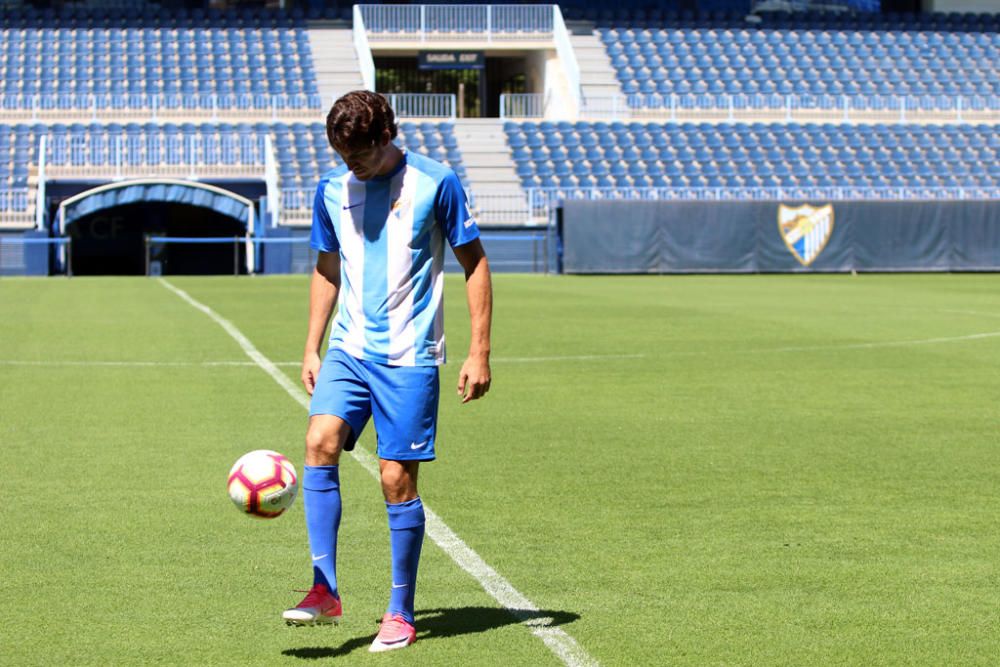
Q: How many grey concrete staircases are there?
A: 3